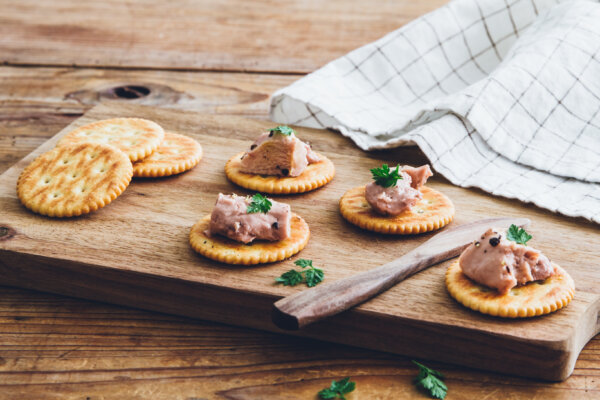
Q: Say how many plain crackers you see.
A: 3